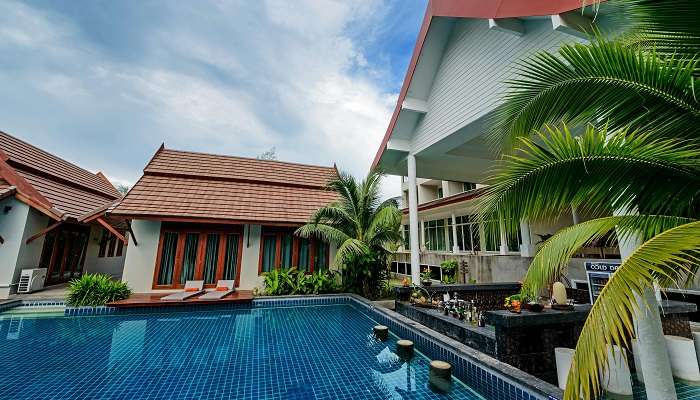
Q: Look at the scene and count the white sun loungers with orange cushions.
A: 2